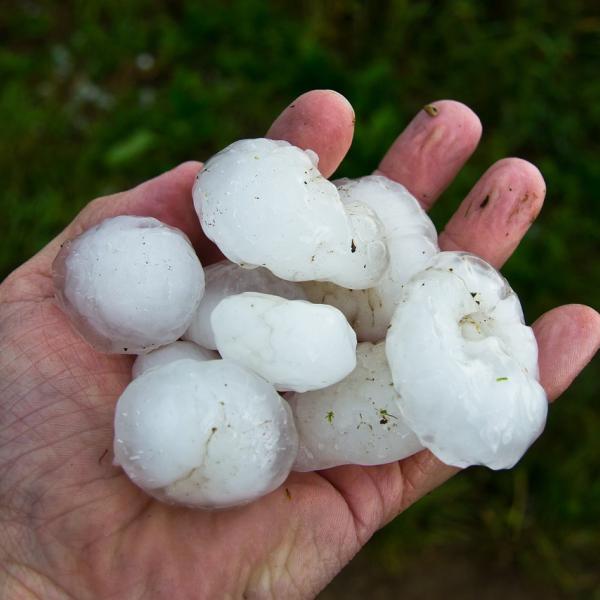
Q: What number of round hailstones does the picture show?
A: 2